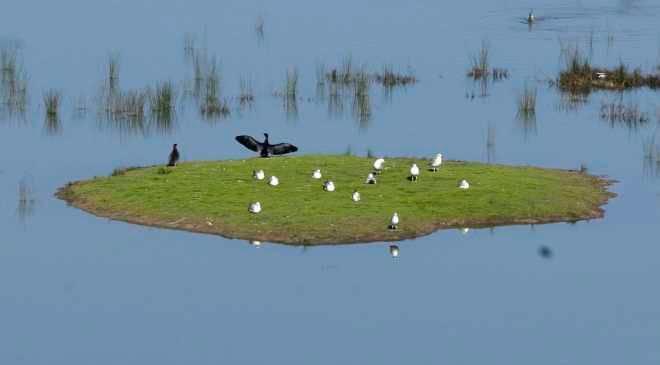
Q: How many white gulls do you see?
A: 12